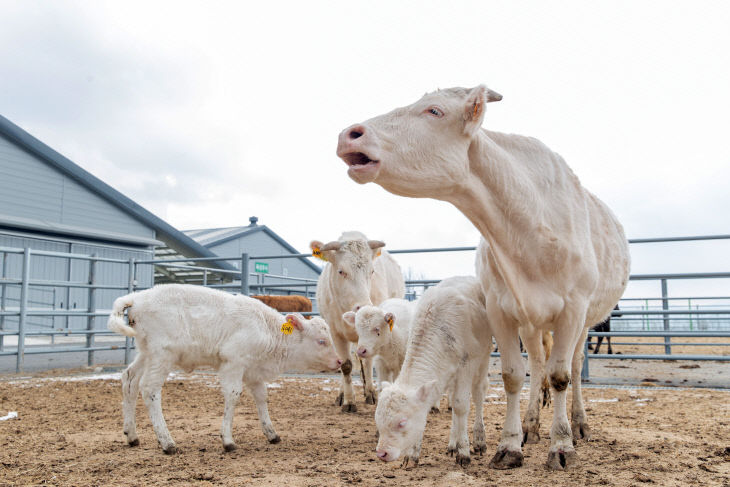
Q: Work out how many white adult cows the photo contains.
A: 2